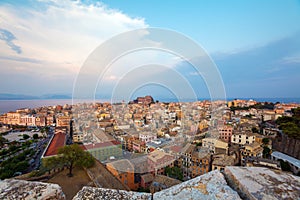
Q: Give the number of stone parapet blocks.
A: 4